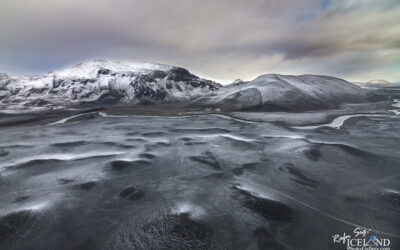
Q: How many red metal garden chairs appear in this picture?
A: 0